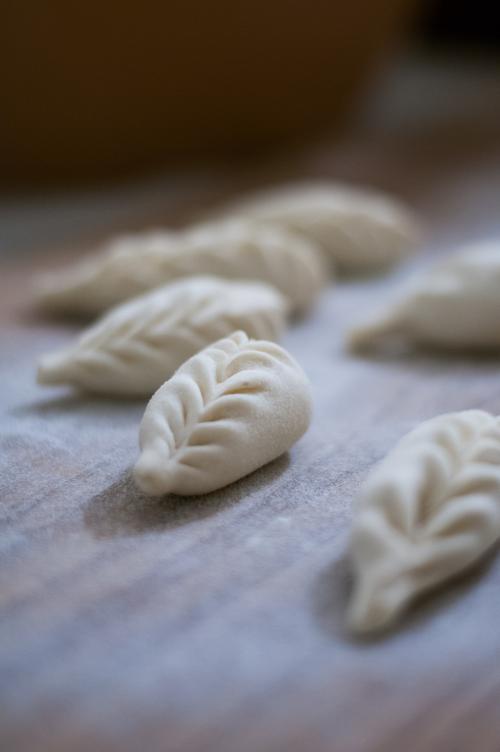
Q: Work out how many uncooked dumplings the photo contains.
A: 6